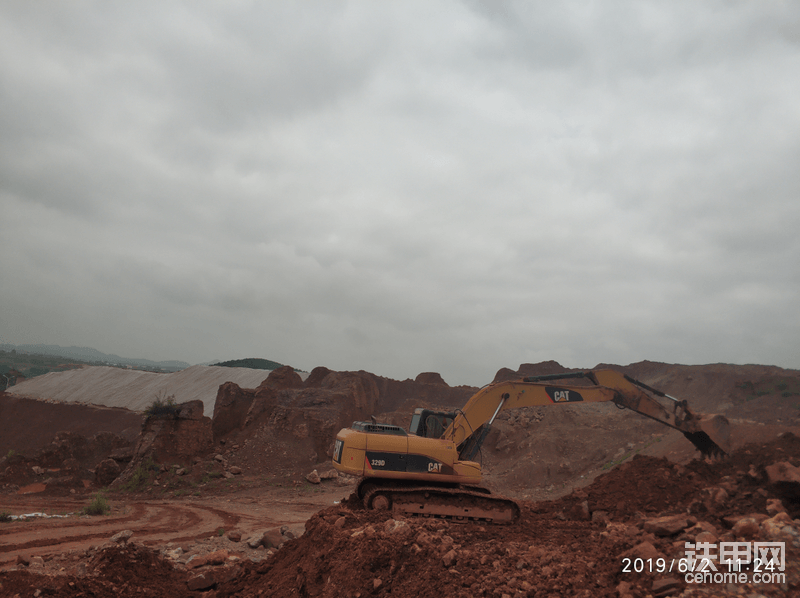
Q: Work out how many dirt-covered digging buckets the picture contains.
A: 1